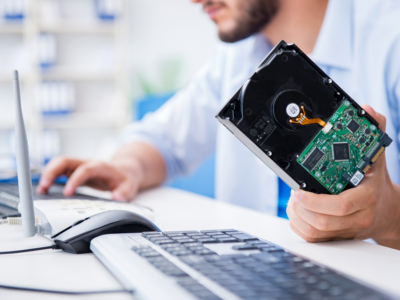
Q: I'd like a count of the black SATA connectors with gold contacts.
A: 2